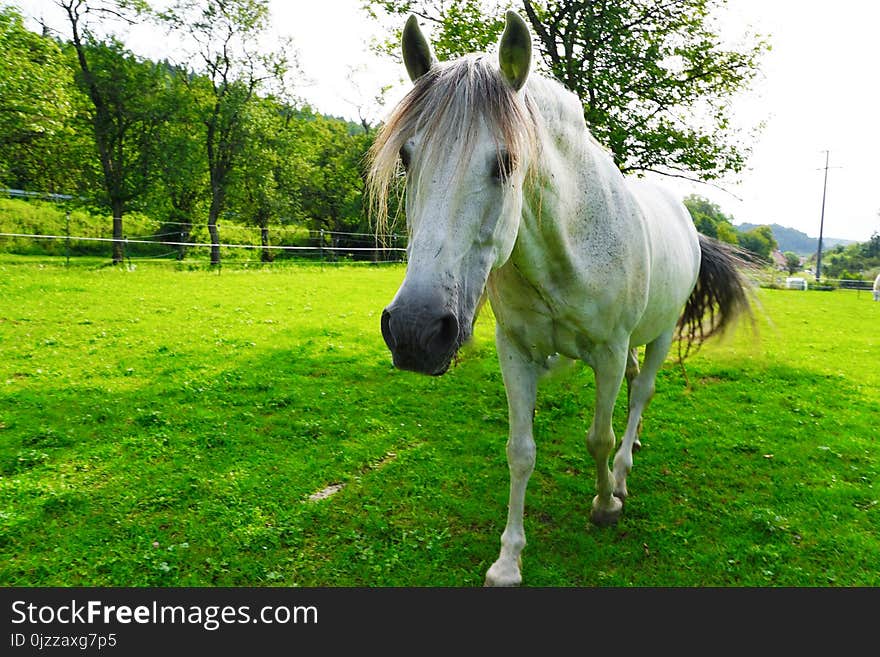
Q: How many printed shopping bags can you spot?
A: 0